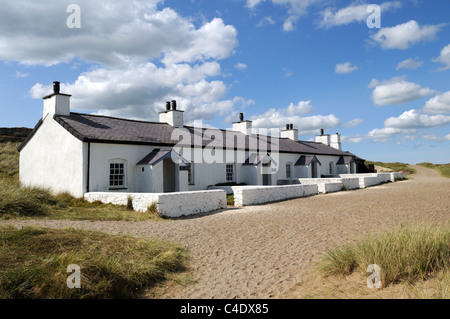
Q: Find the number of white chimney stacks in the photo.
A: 6